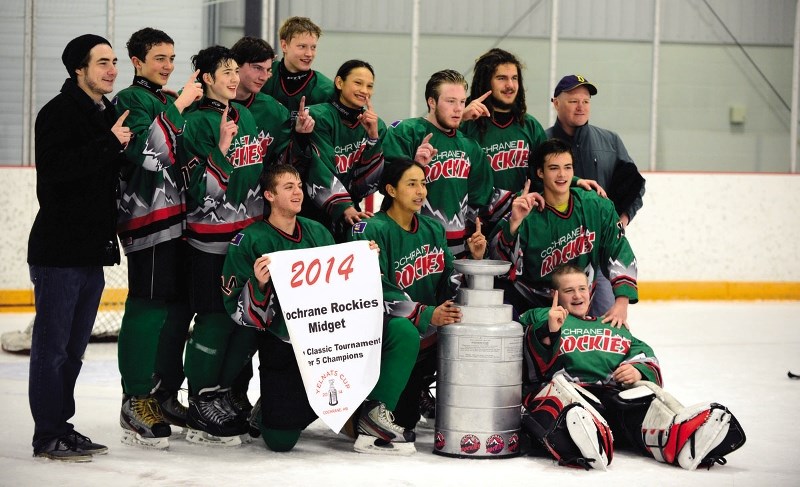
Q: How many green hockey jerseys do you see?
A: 11